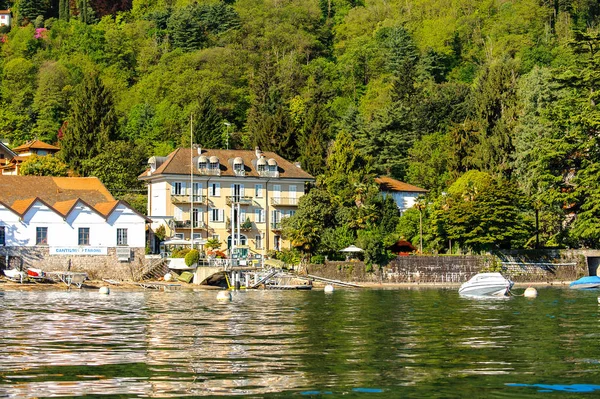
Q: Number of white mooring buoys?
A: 4